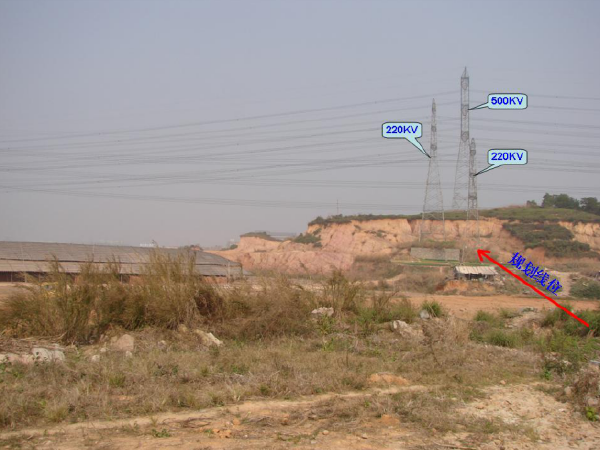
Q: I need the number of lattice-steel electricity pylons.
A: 3